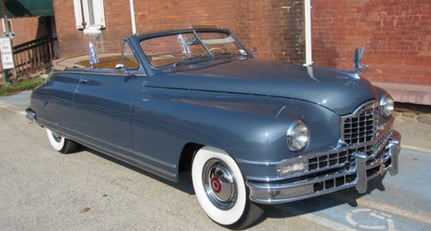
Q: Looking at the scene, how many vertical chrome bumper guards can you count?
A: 2